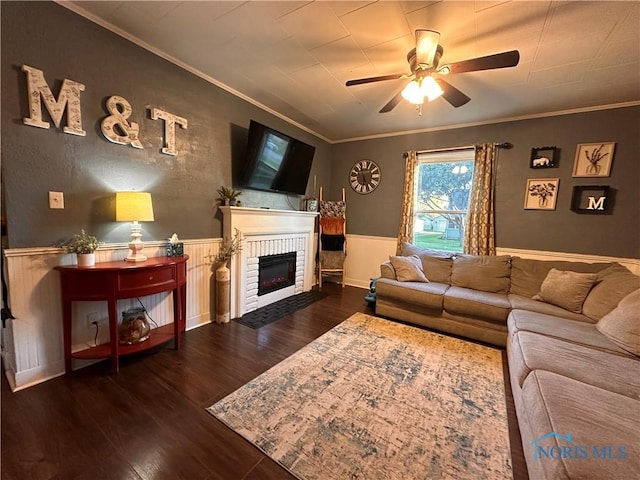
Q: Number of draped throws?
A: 4